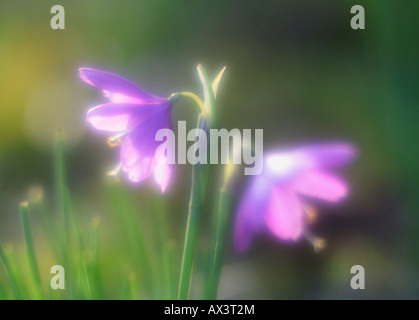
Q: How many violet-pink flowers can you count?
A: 2